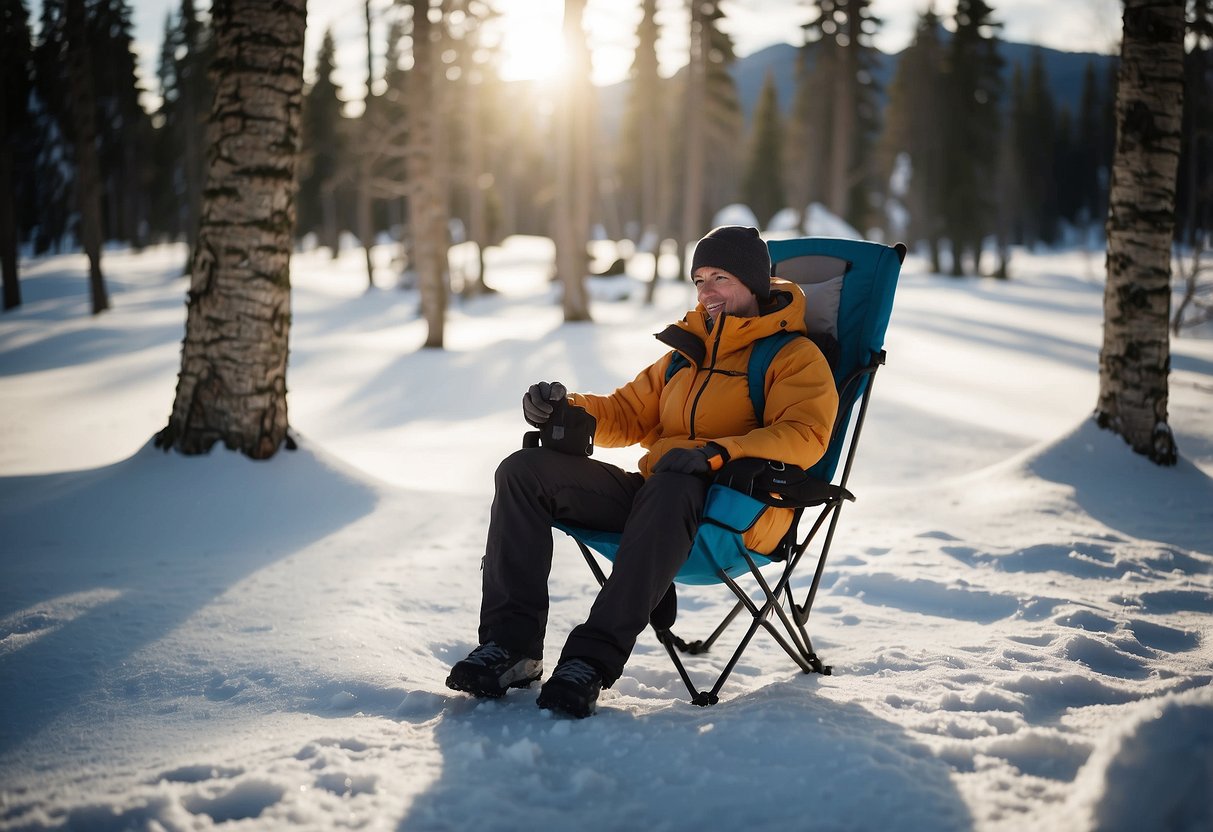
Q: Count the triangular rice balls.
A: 0